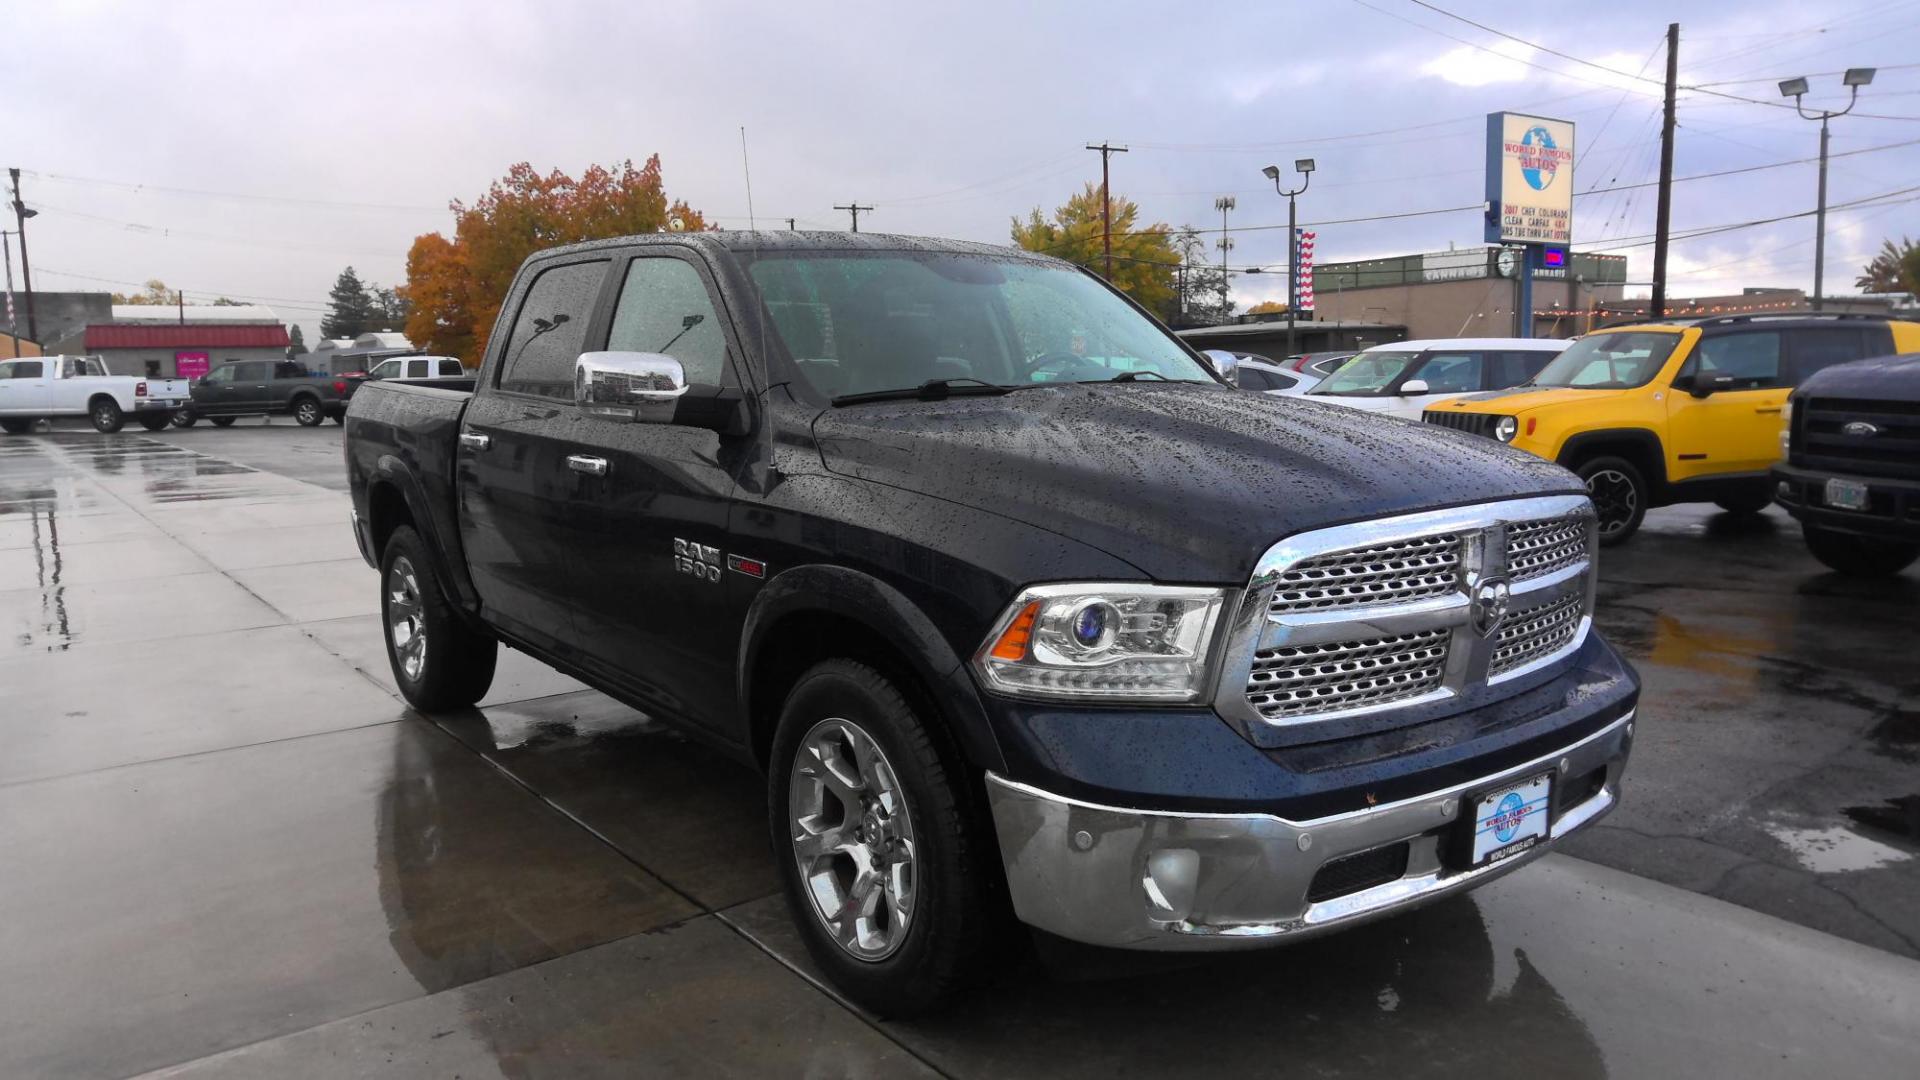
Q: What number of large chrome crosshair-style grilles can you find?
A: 1